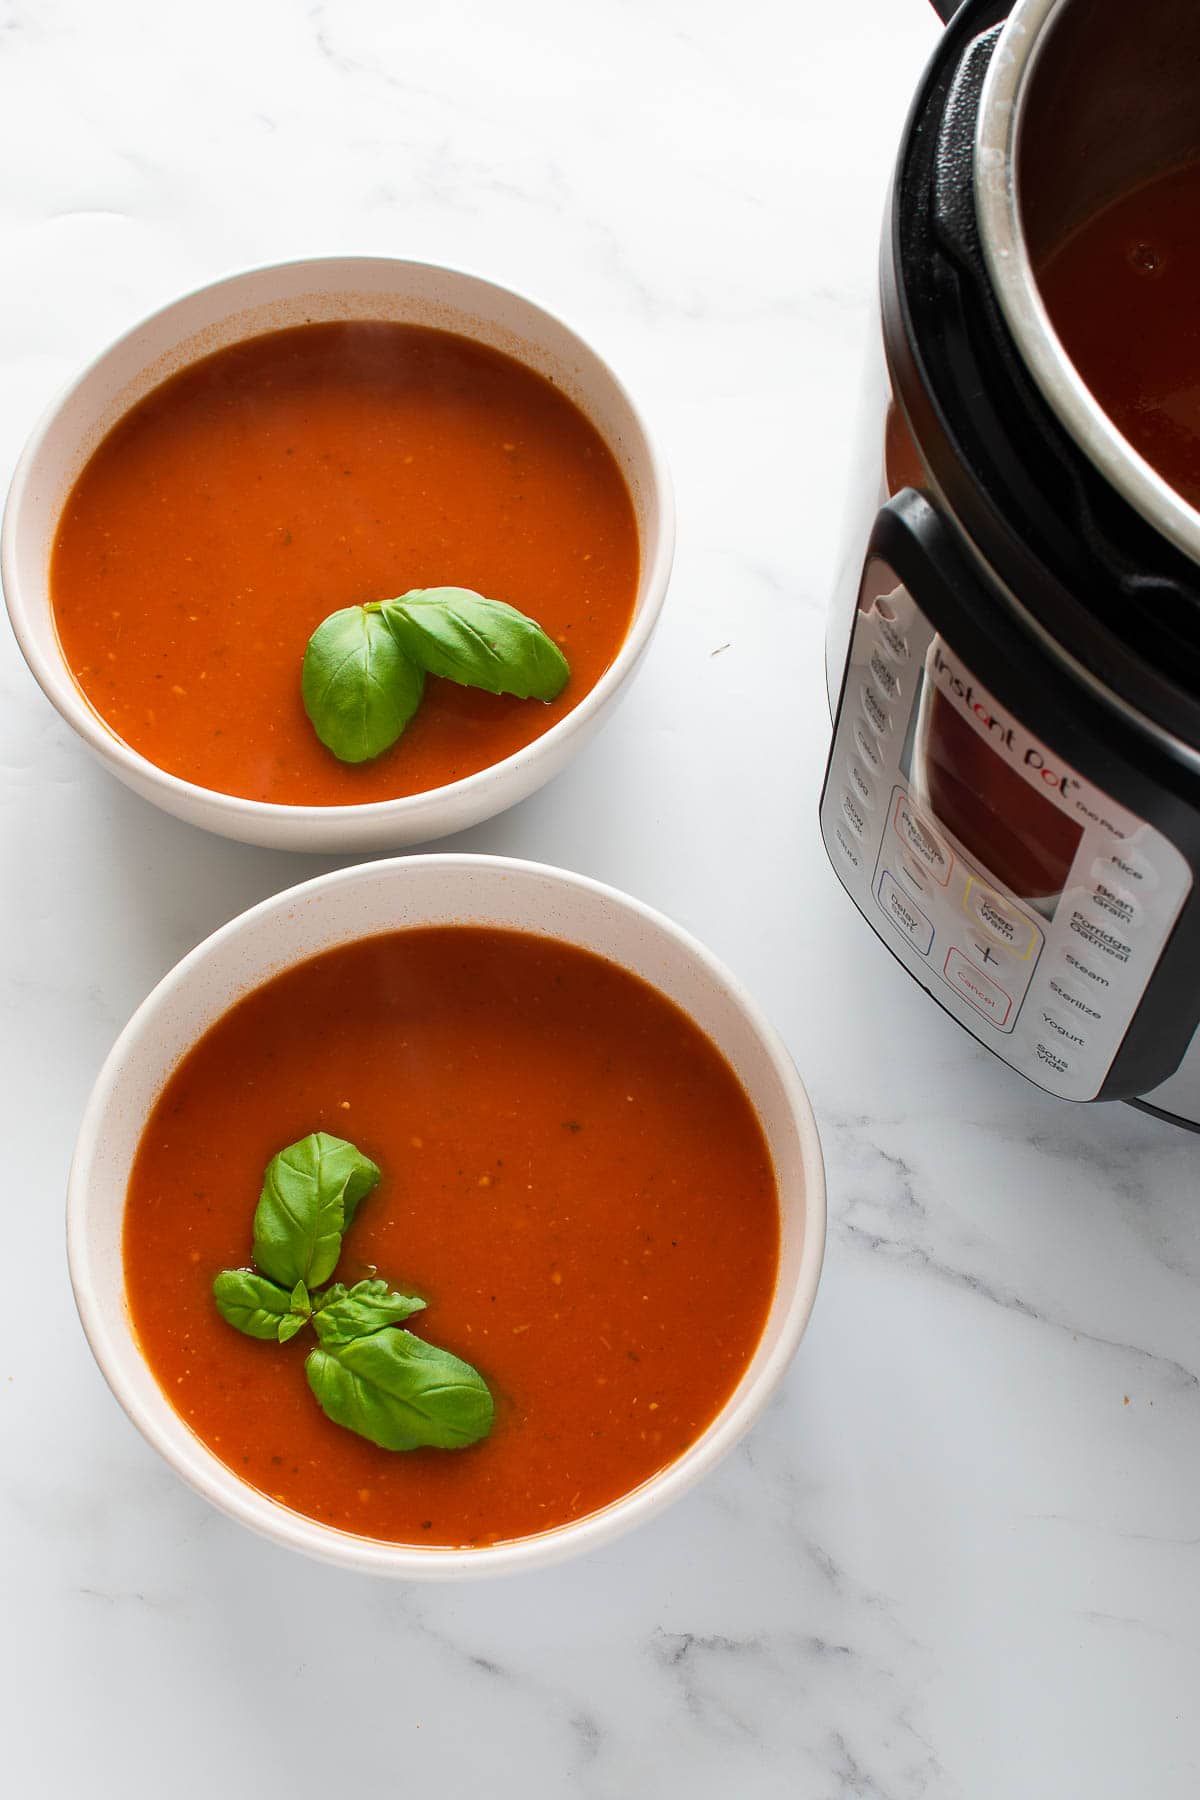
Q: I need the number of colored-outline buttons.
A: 4